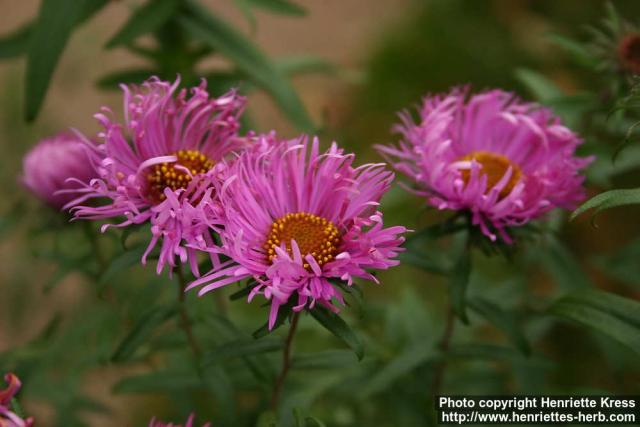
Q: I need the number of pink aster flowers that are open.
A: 3